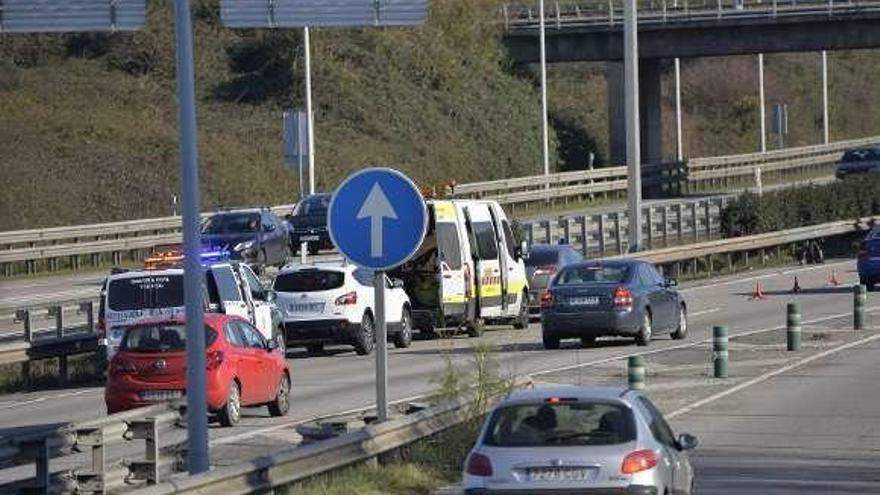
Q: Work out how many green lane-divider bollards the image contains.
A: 4